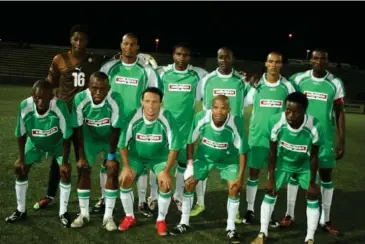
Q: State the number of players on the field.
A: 11